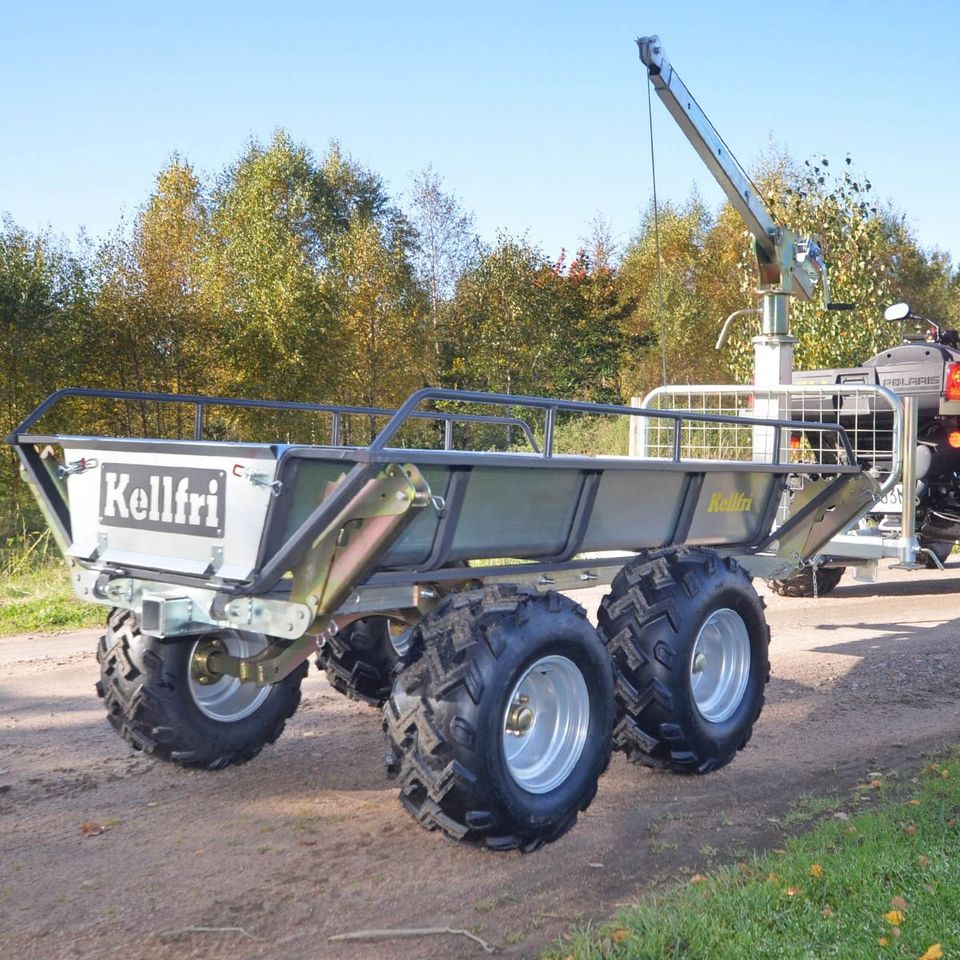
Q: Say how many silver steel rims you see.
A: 4